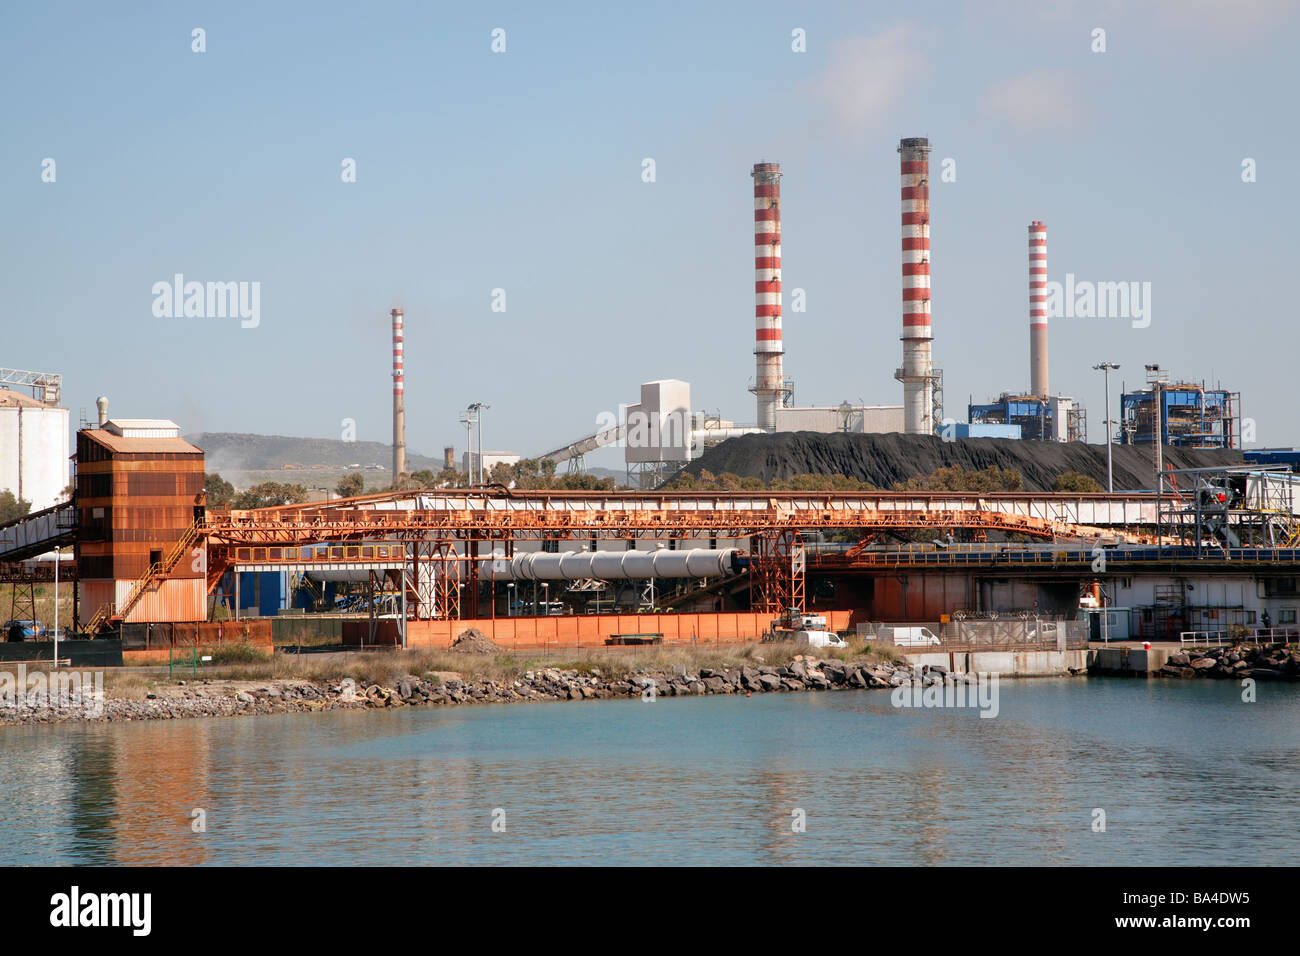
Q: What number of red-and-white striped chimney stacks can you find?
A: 4